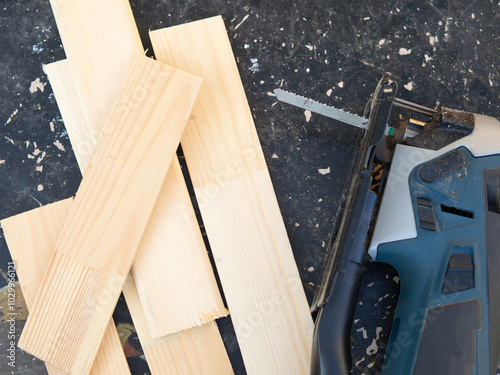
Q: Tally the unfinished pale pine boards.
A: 5